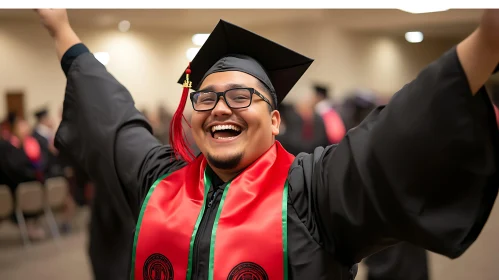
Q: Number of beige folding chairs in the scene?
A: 3